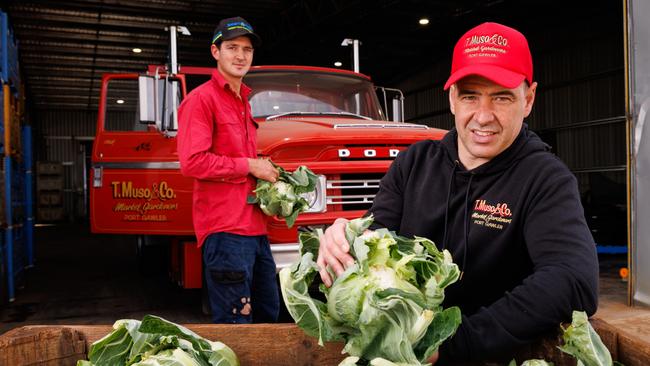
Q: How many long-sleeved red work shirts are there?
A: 1